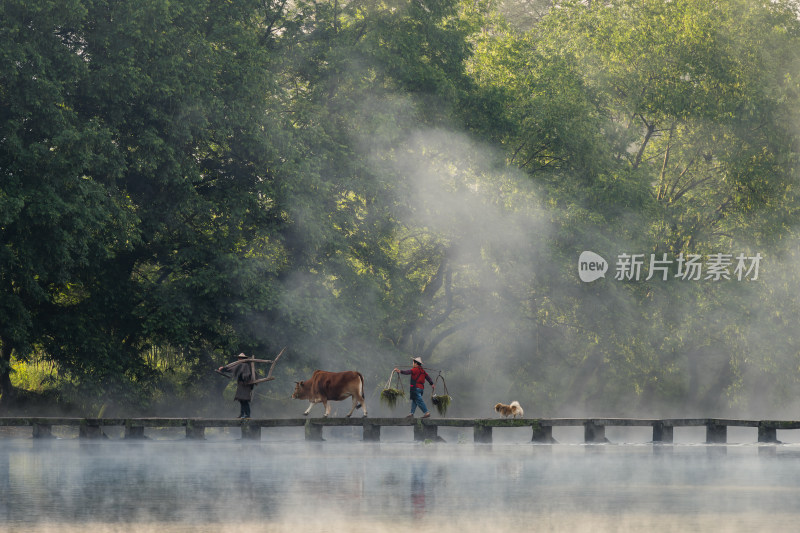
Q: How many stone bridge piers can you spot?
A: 14